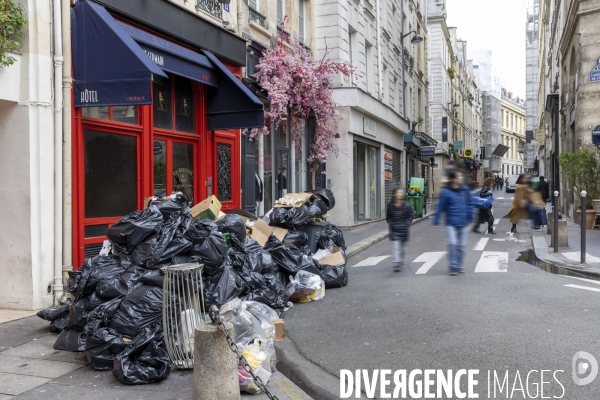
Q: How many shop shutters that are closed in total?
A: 1